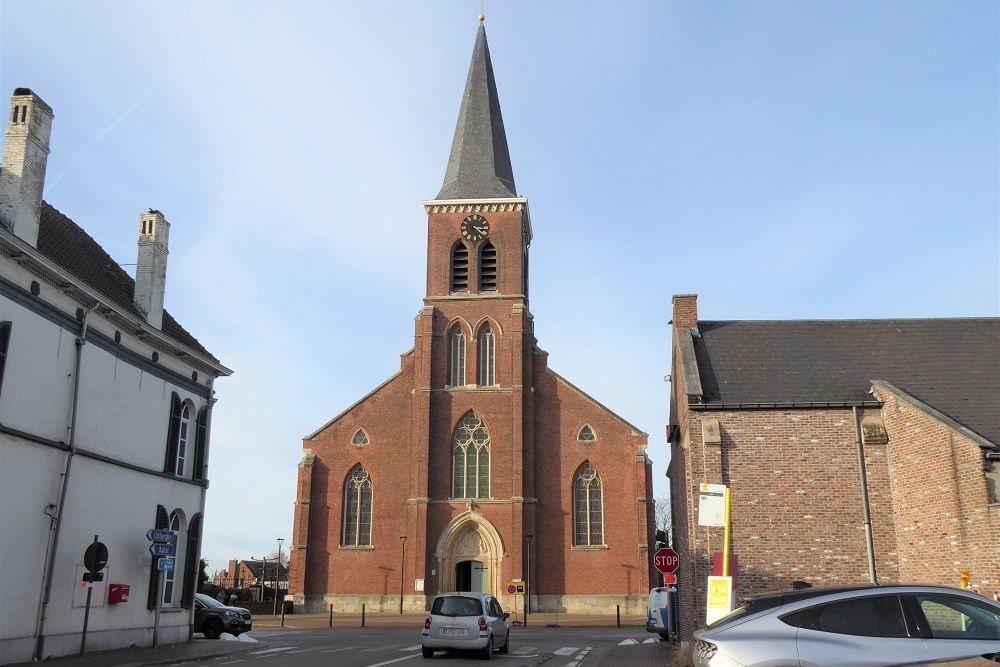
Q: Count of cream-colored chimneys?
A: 2